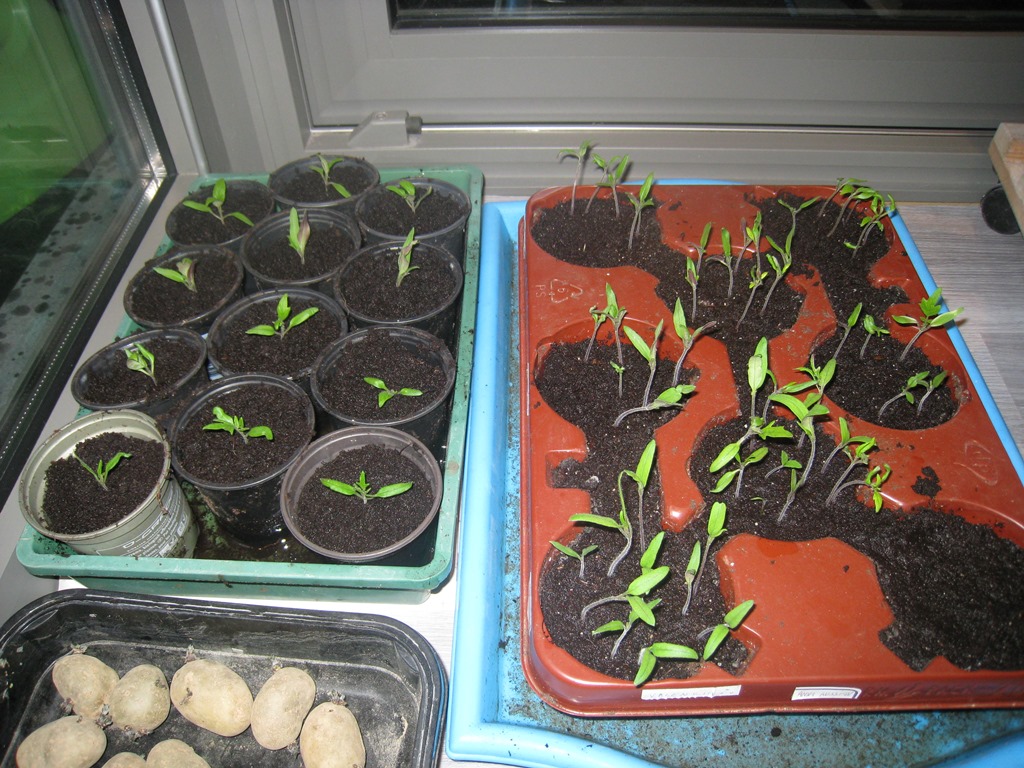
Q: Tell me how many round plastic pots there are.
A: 12